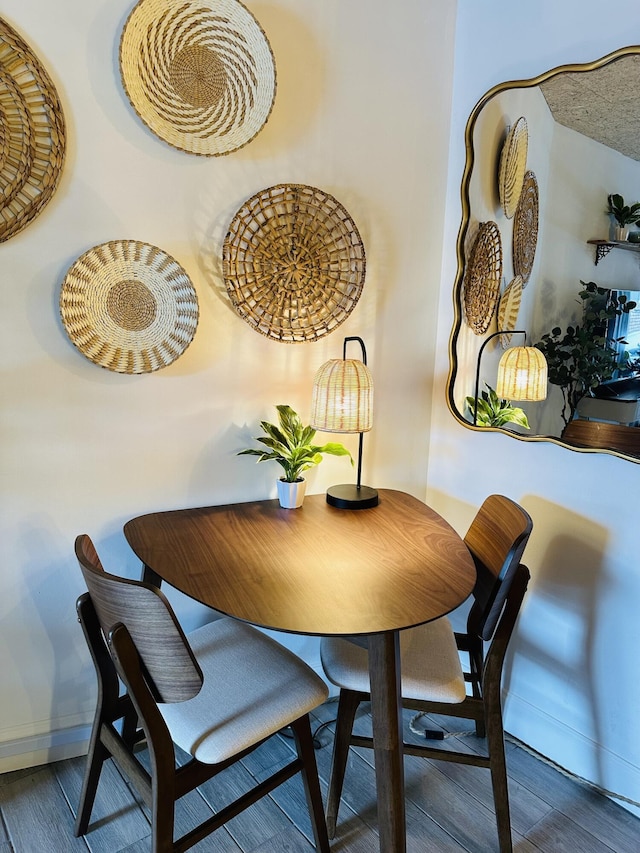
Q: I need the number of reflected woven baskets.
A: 4